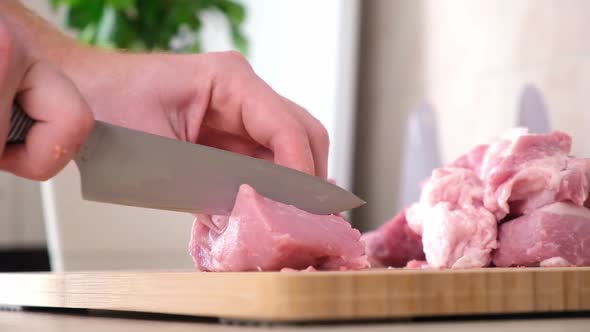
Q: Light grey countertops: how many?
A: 1